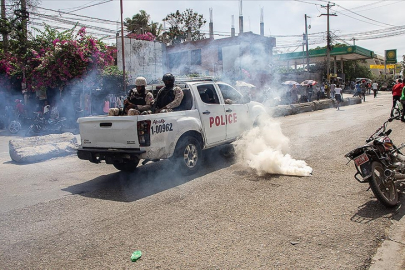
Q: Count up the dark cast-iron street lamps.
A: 0